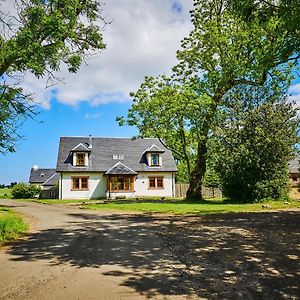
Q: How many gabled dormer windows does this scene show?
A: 2